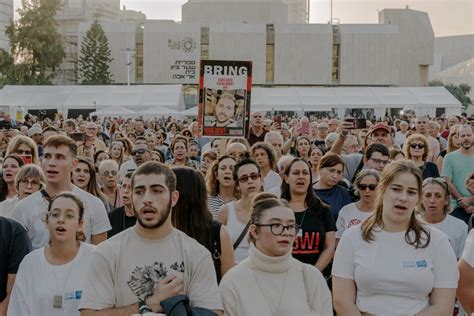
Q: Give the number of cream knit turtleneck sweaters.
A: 1